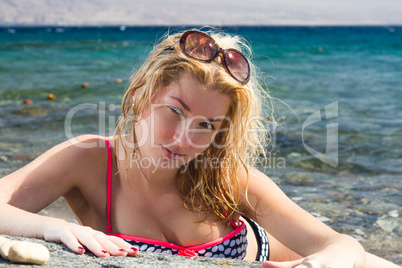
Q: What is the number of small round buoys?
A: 4